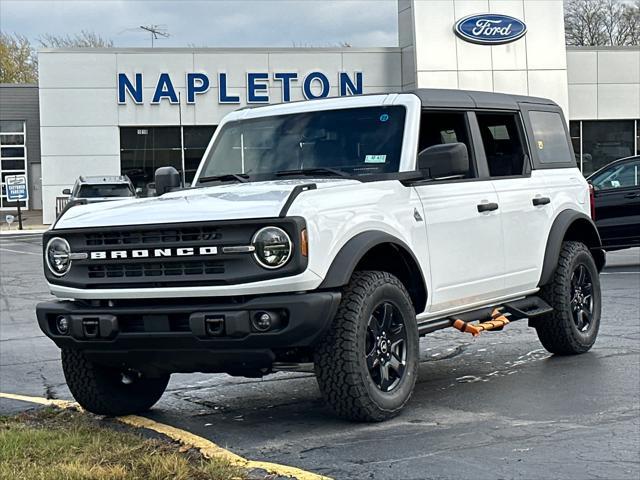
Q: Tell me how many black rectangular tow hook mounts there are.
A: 2